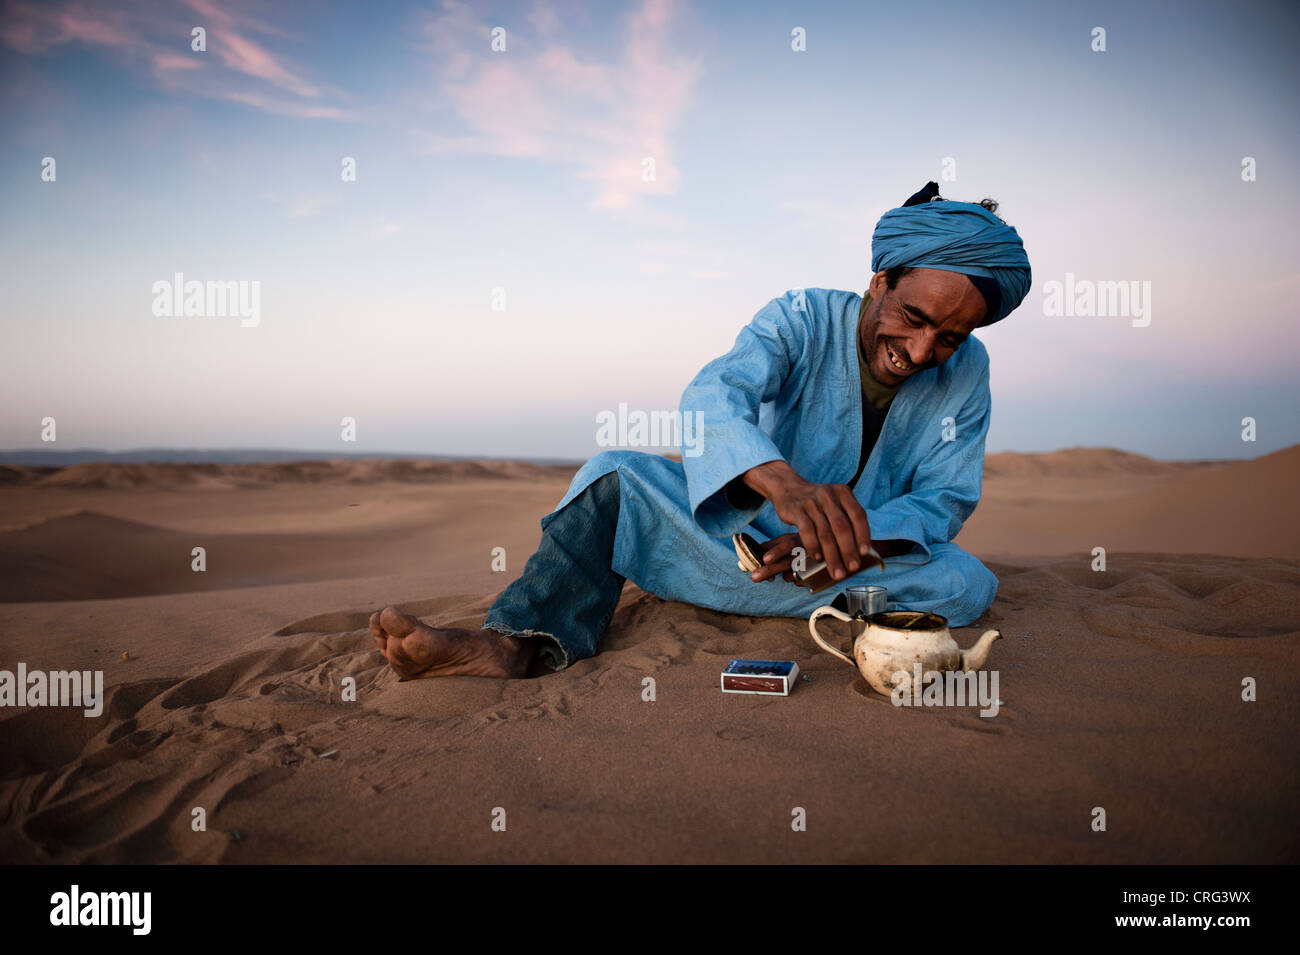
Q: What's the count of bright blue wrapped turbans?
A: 1